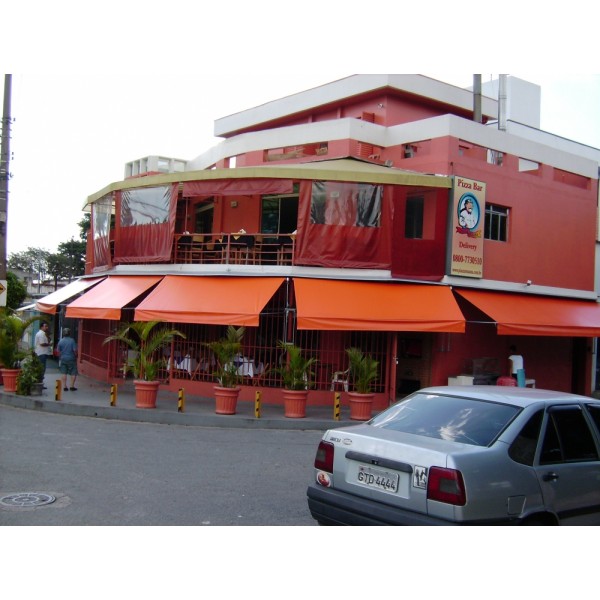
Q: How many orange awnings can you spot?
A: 5